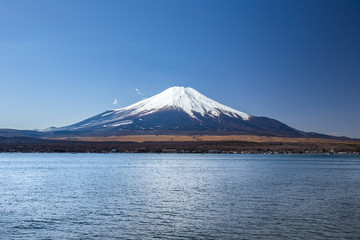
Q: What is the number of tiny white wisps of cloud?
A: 2